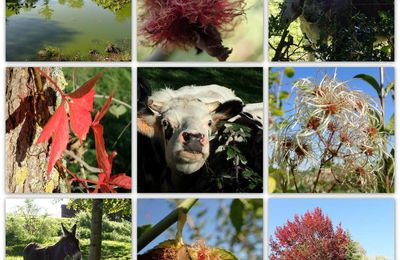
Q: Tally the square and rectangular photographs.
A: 9